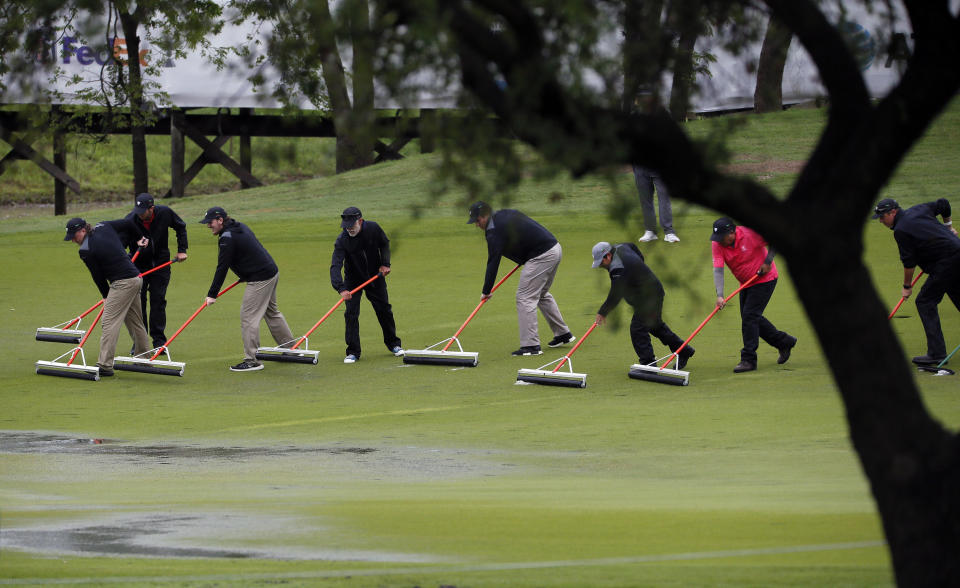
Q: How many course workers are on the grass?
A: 8